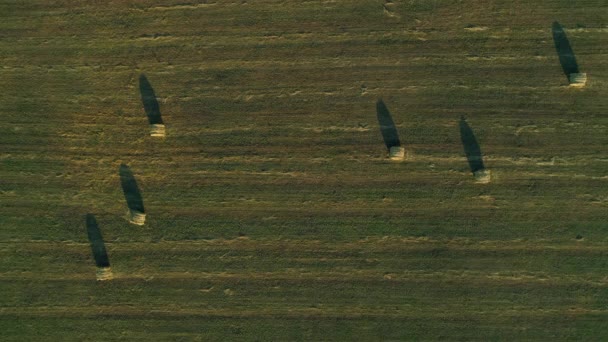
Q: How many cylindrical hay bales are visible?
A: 6